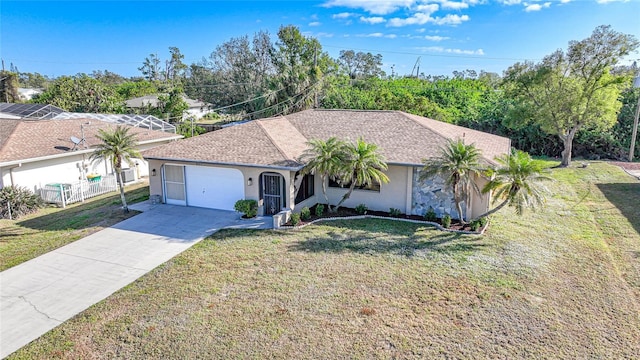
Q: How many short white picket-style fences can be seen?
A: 1